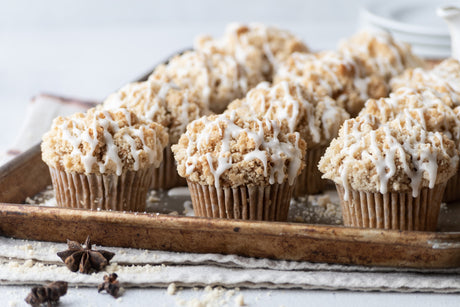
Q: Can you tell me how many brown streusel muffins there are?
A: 11